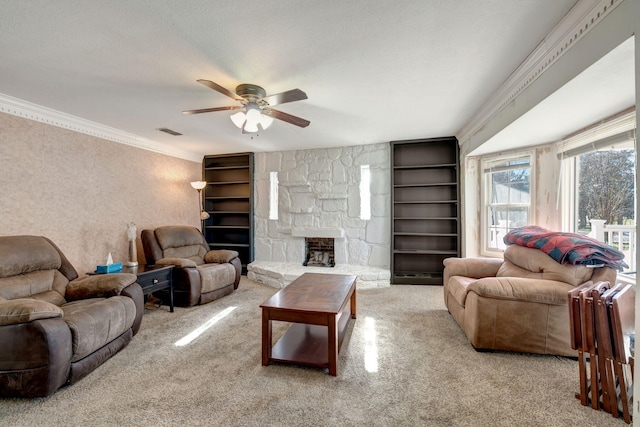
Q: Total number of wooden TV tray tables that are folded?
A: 4